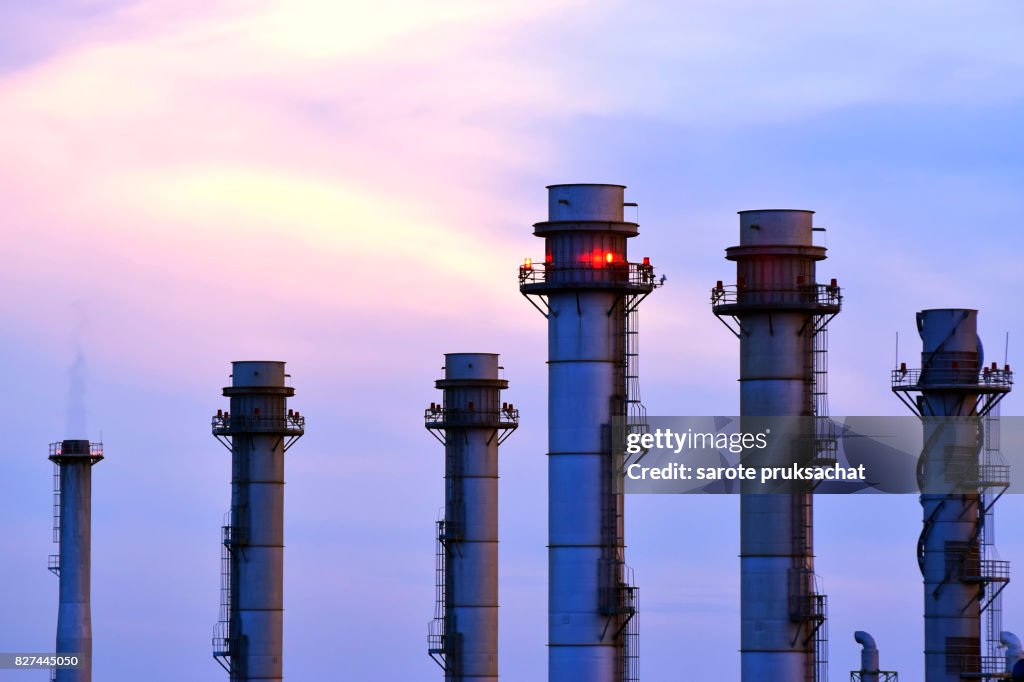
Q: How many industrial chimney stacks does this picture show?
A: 6